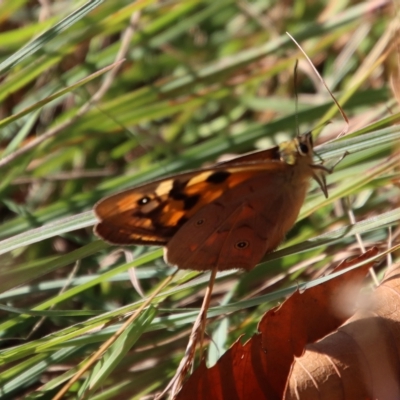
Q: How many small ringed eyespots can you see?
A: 3